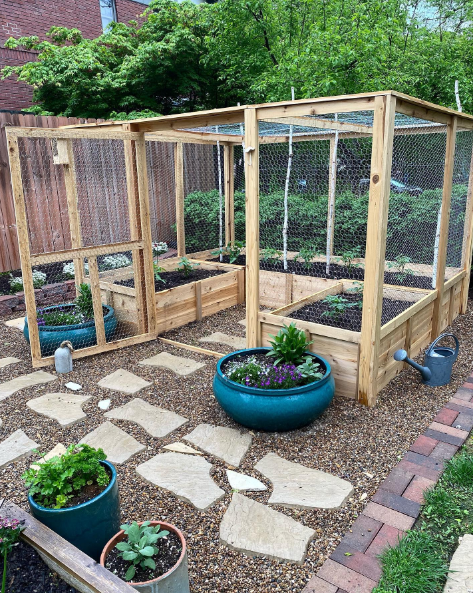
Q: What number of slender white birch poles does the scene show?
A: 5